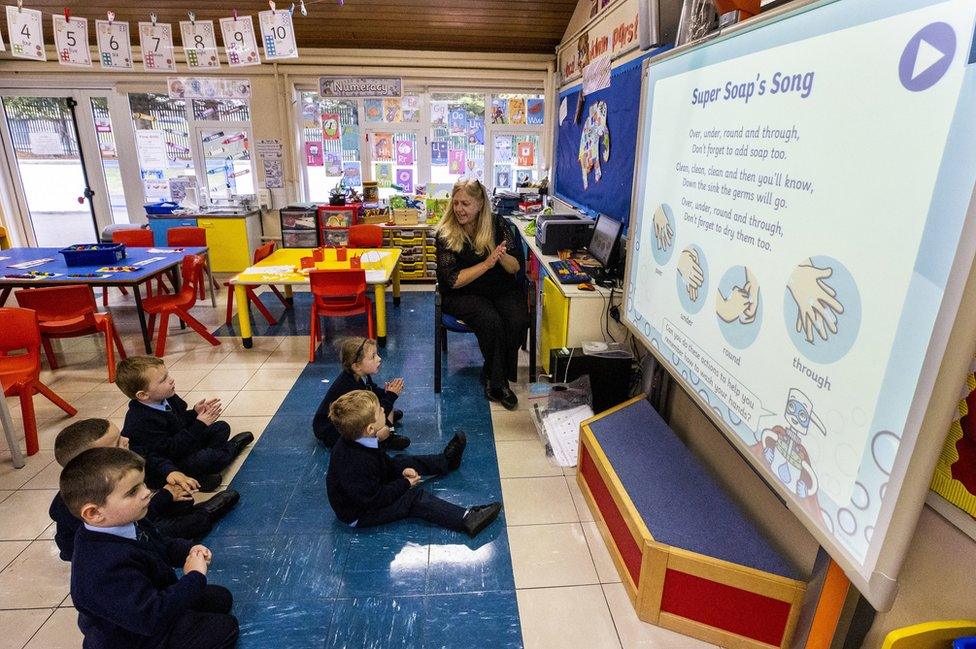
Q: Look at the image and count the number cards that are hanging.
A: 7